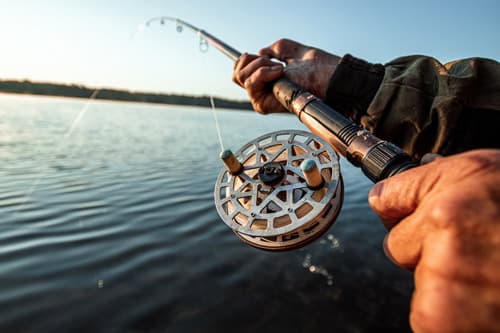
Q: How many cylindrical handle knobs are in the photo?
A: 2